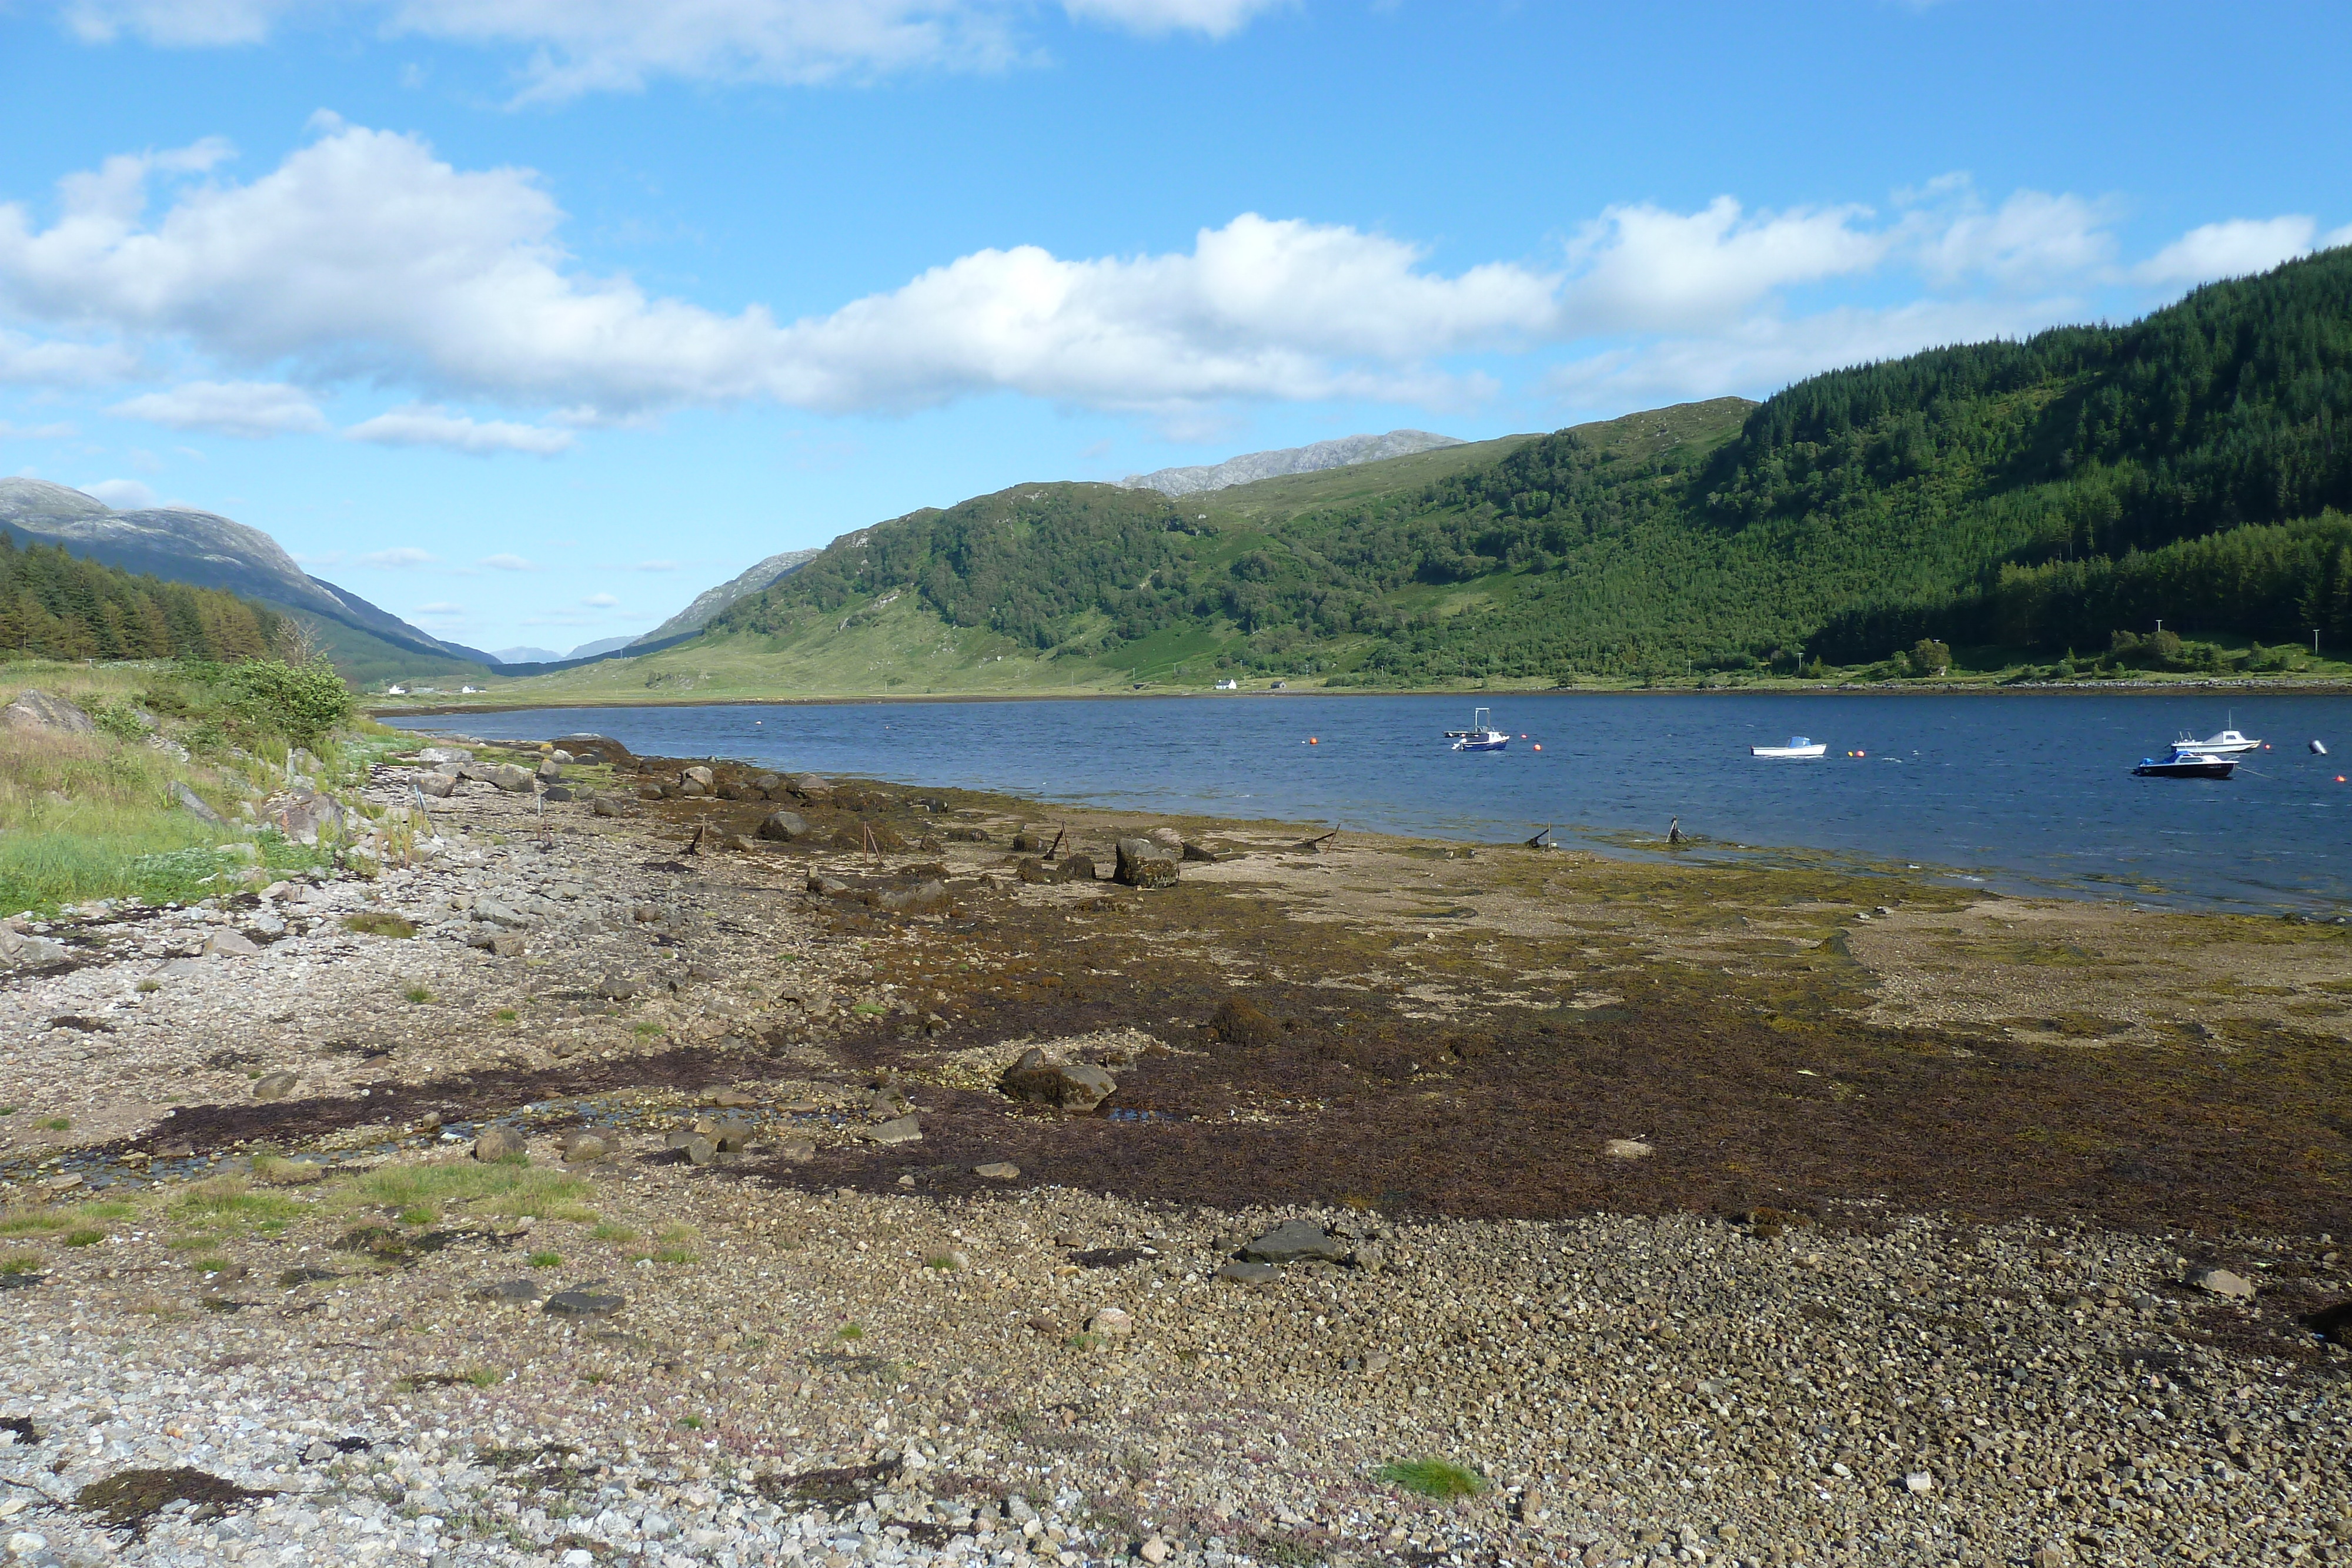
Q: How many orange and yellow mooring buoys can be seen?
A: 7